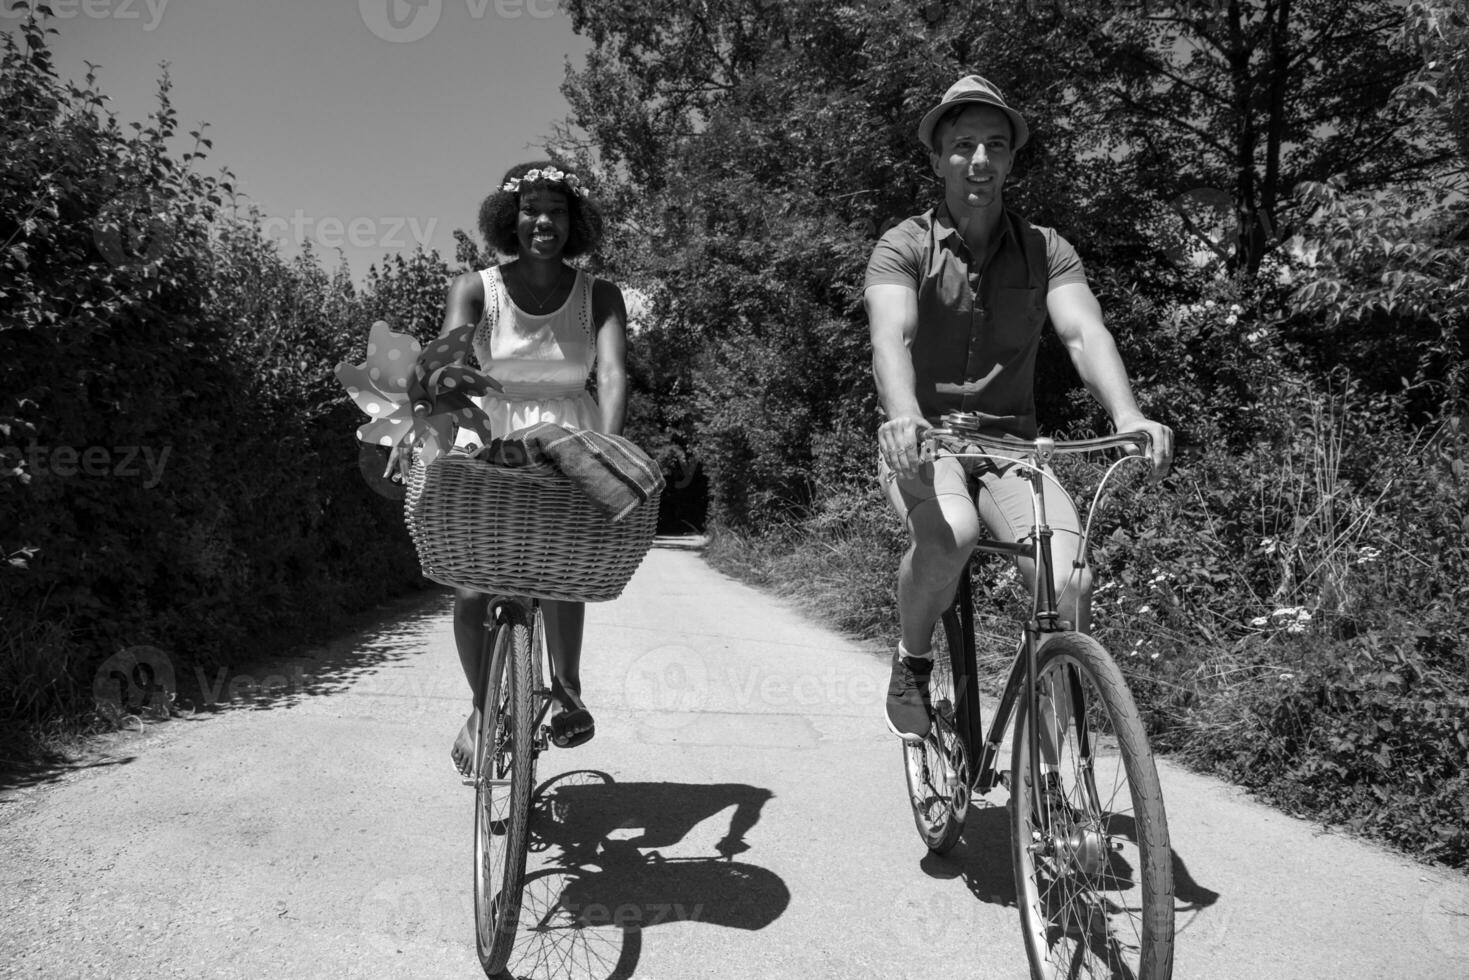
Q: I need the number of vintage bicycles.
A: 2